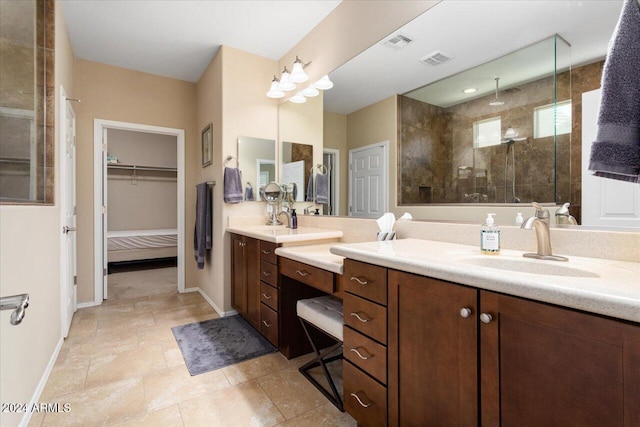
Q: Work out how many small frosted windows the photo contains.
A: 2